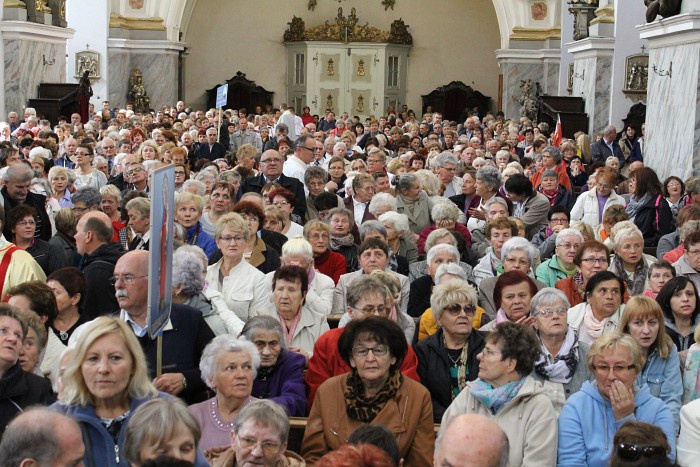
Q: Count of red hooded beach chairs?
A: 0